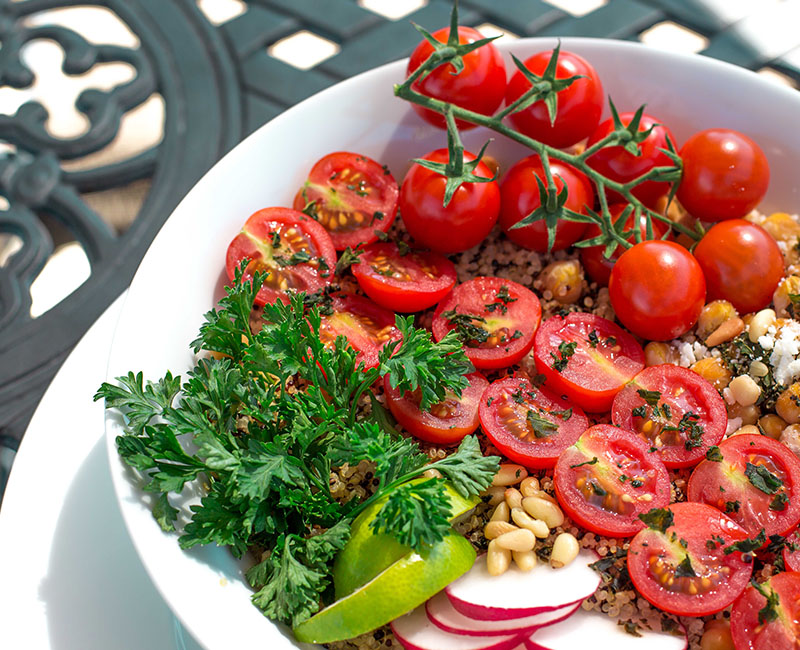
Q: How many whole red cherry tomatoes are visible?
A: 9